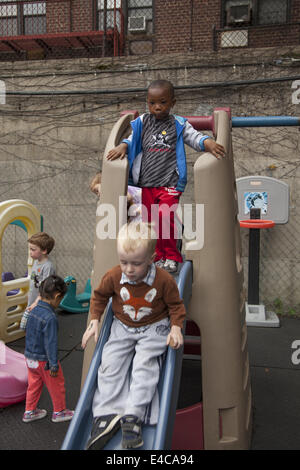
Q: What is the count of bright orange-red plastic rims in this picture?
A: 1